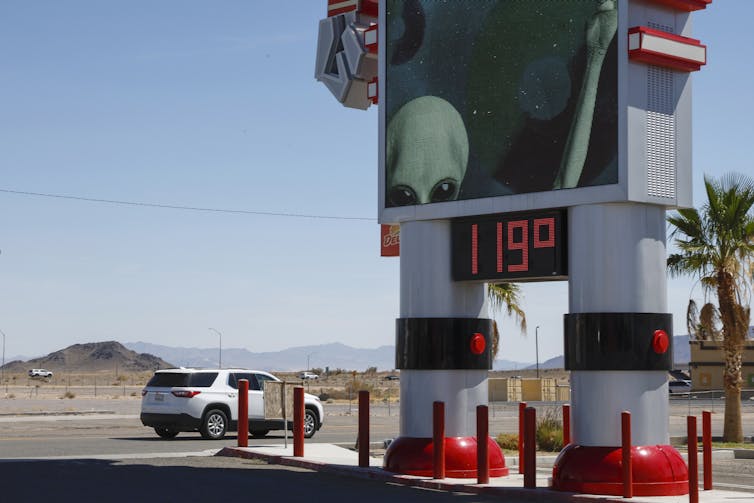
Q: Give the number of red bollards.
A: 11